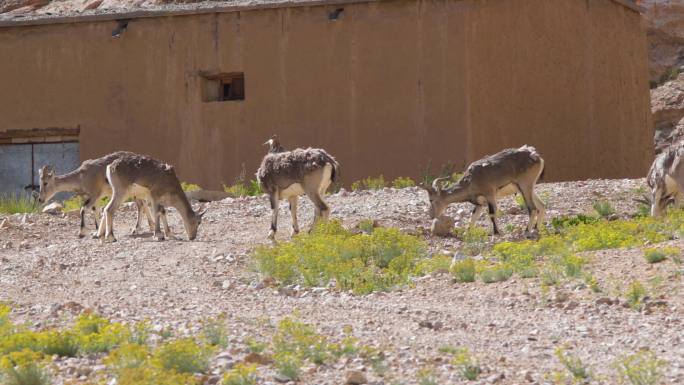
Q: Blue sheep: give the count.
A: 5